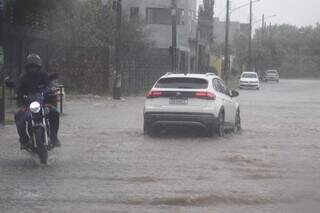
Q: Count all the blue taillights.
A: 0